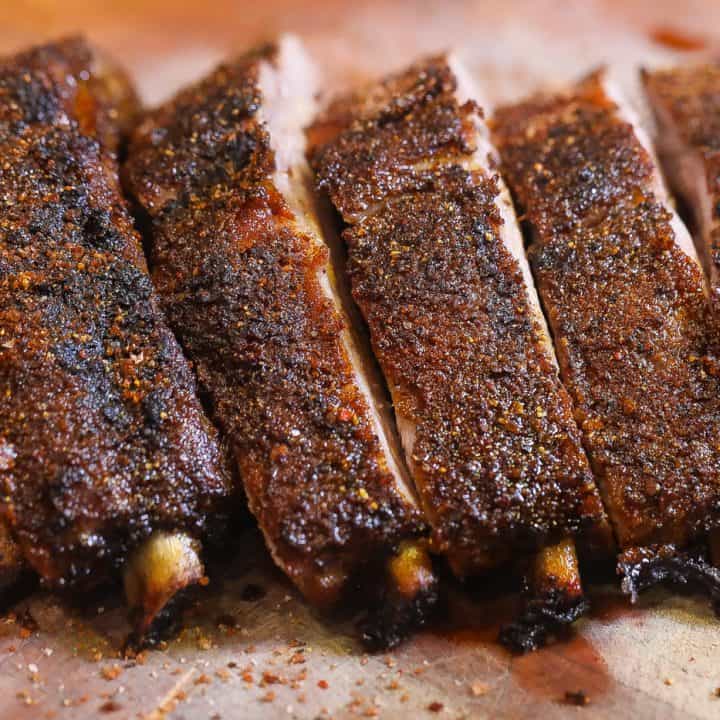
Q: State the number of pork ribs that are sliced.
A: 5